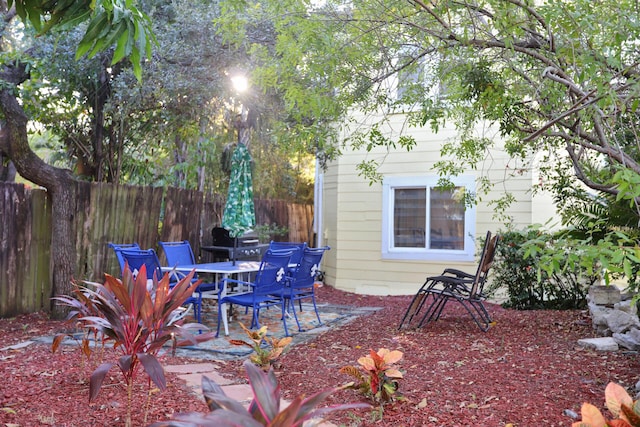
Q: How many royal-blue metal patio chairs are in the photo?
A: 6